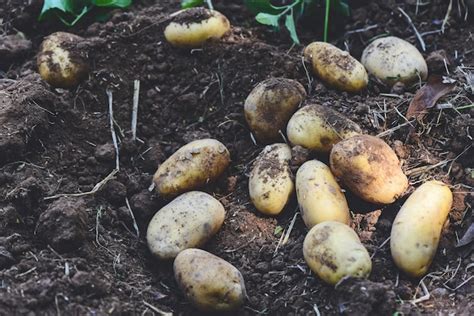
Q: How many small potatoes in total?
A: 14